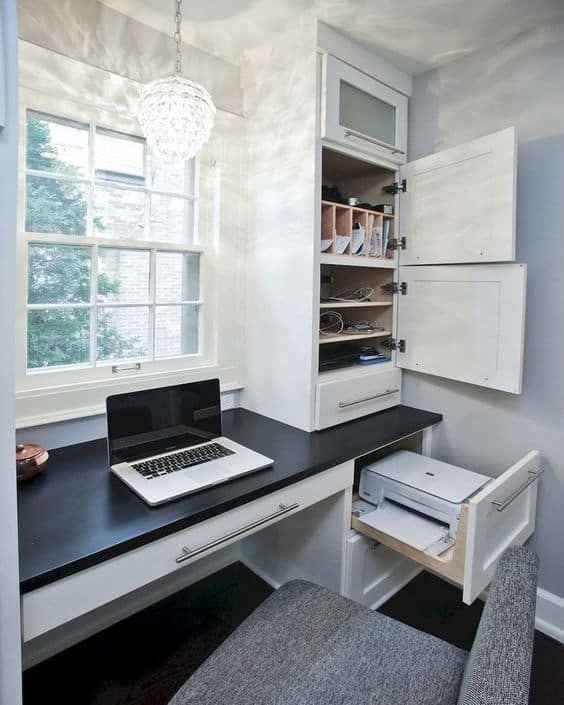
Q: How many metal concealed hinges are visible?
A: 4